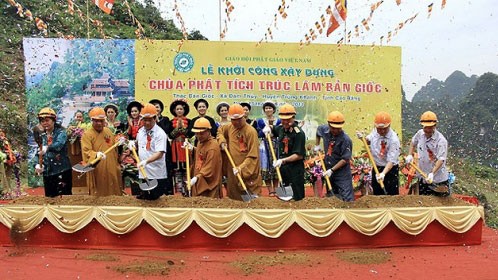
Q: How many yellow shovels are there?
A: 8